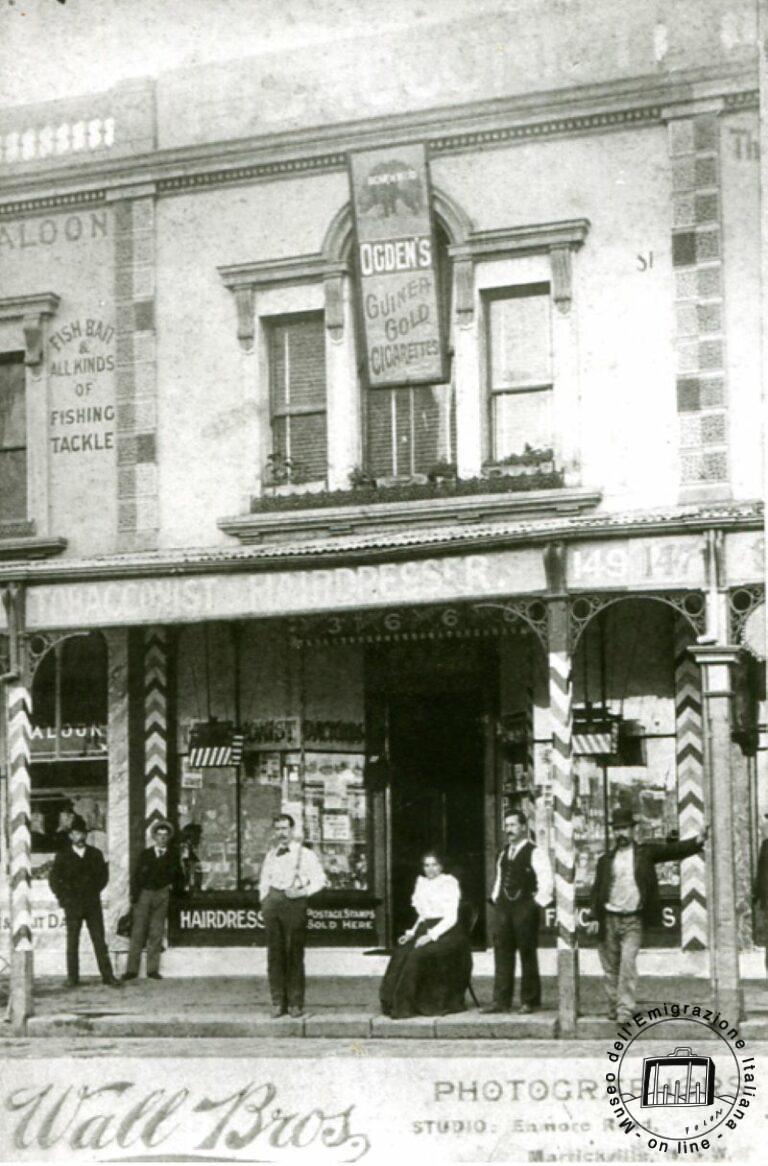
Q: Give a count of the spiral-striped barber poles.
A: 4